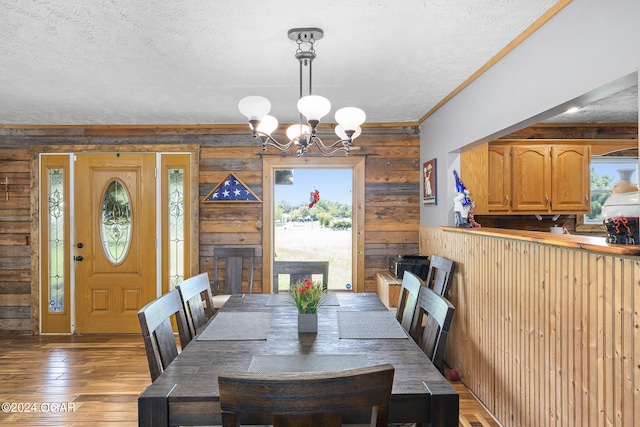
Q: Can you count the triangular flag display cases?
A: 1